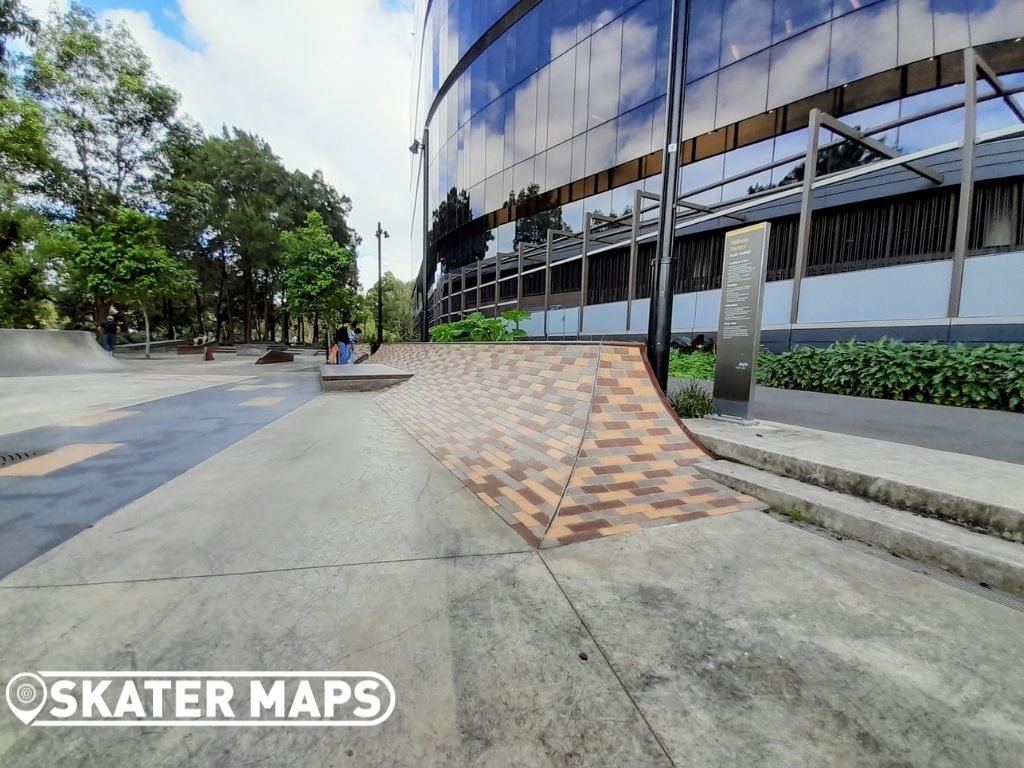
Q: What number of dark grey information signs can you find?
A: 1